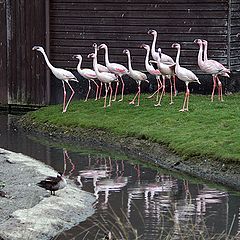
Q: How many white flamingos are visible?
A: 12